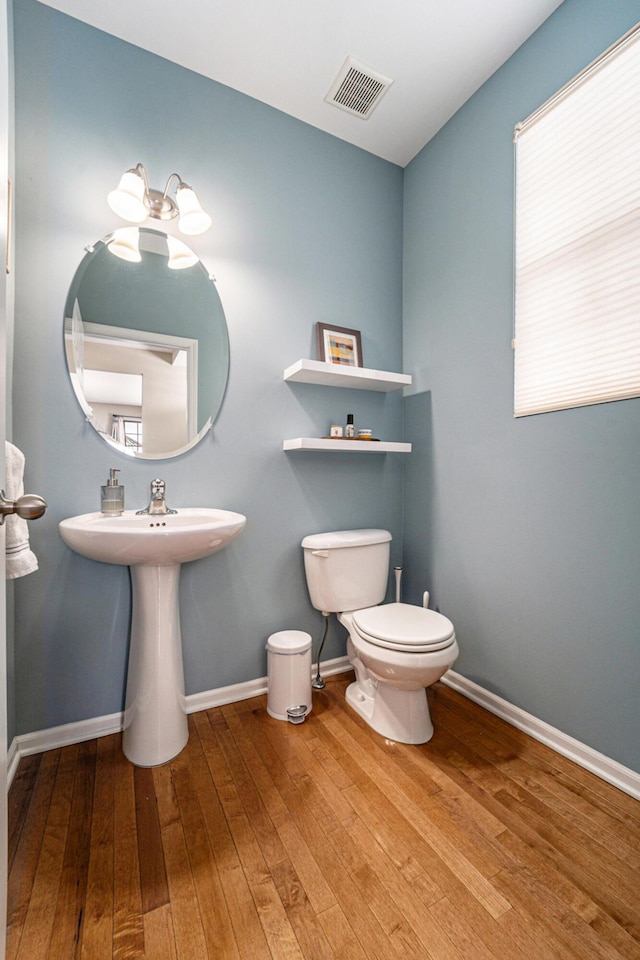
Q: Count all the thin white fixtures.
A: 2